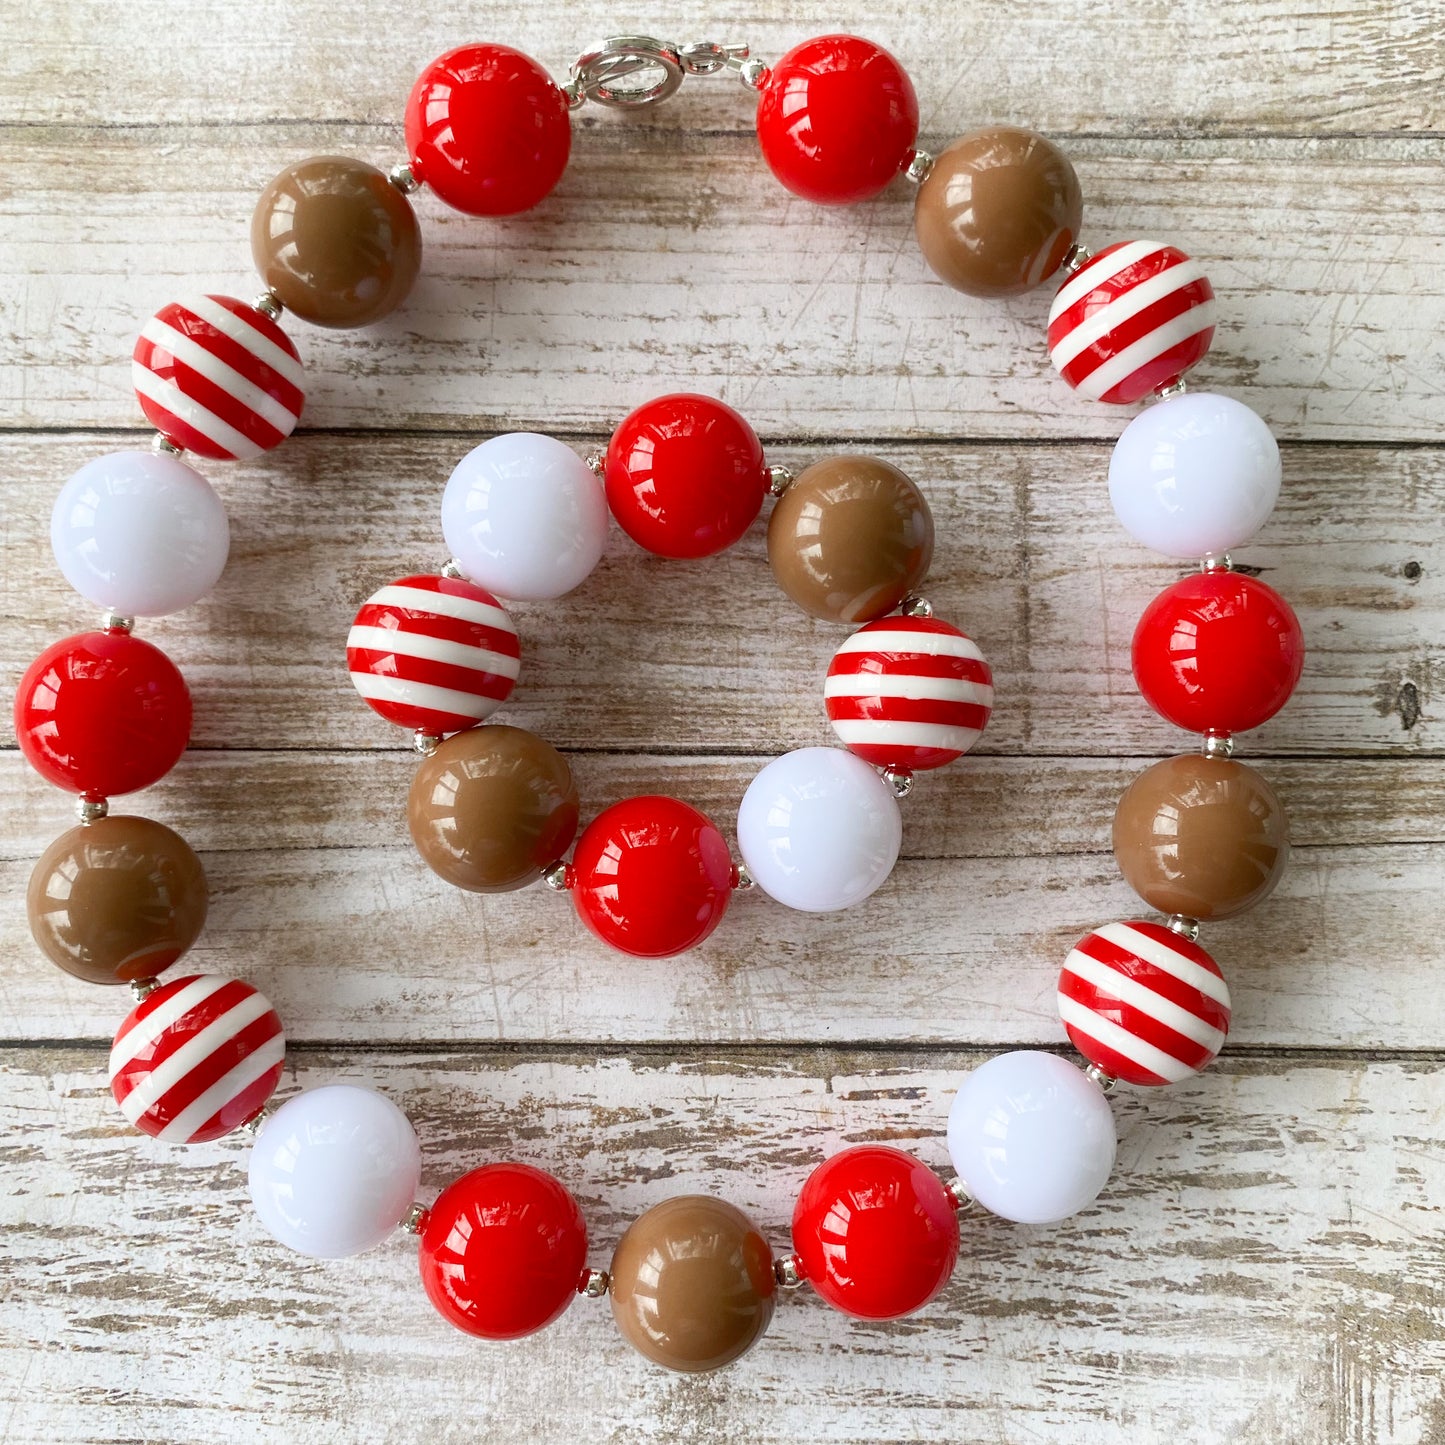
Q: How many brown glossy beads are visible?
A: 7